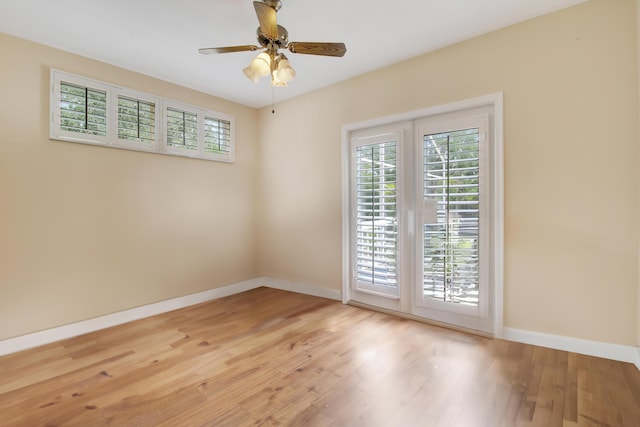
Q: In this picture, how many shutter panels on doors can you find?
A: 2